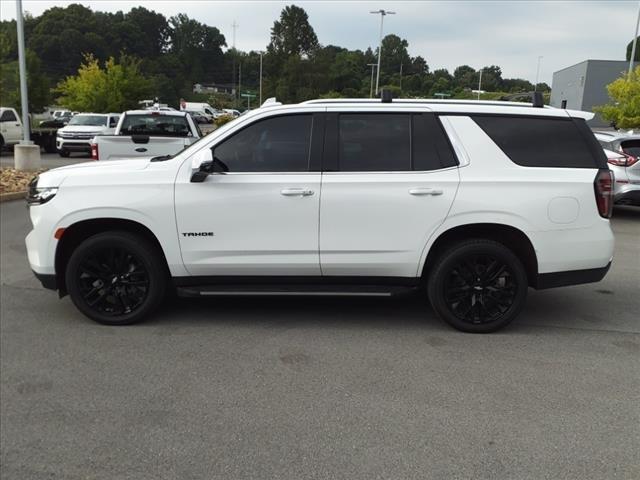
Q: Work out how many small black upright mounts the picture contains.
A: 2